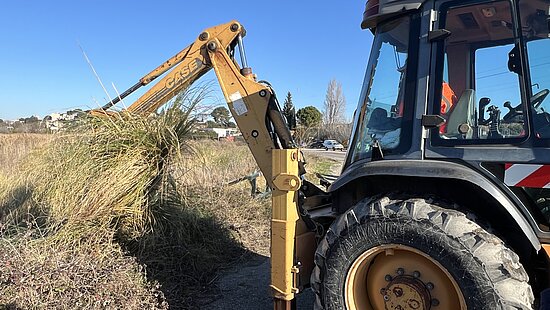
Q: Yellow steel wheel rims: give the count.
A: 1